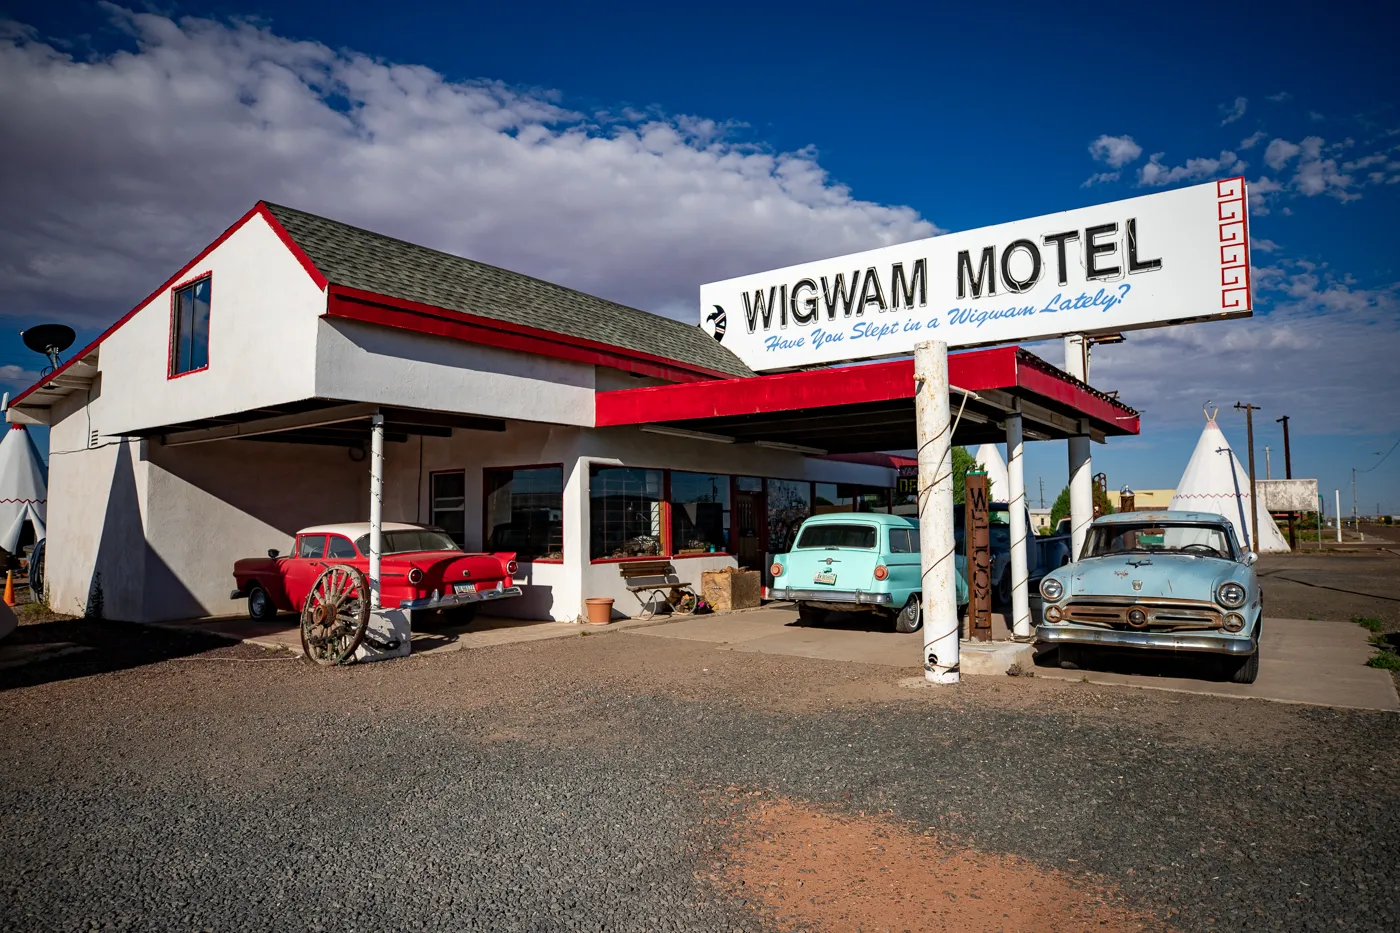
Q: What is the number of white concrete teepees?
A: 3